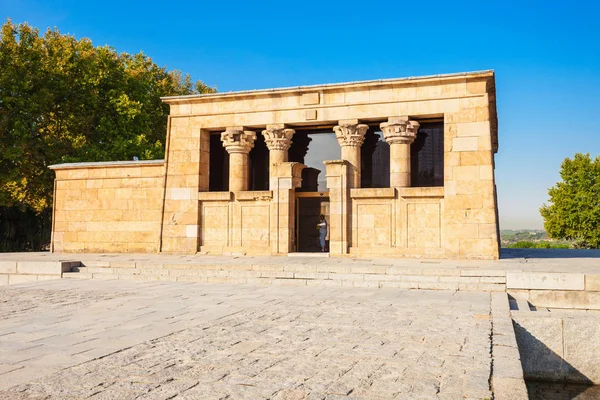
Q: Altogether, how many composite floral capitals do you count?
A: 4